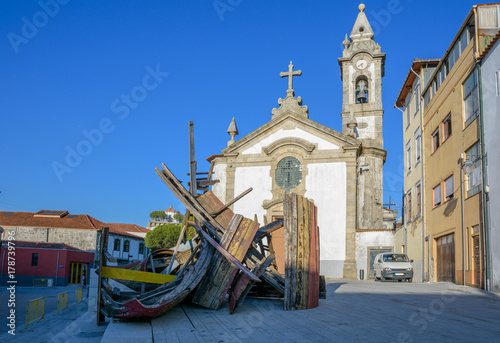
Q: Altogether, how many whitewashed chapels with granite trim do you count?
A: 1